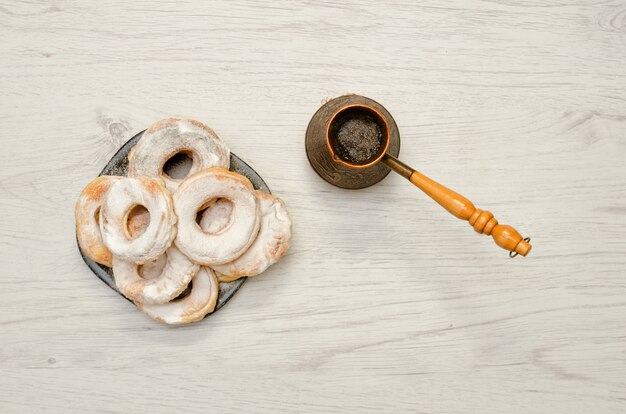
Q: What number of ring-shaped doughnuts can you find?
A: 7